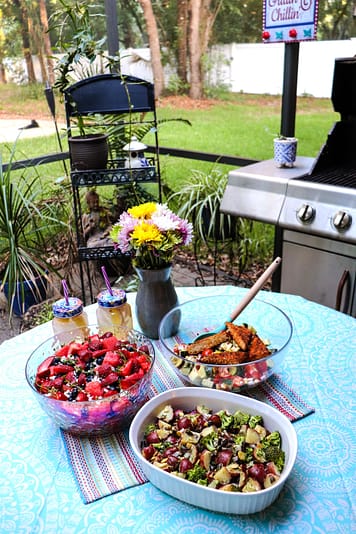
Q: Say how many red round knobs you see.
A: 2